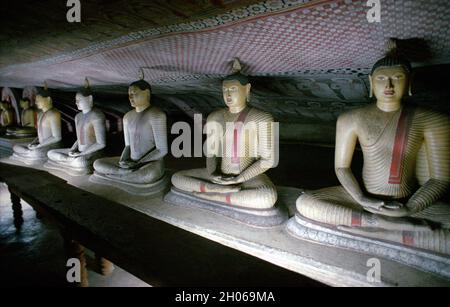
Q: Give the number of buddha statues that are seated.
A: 7